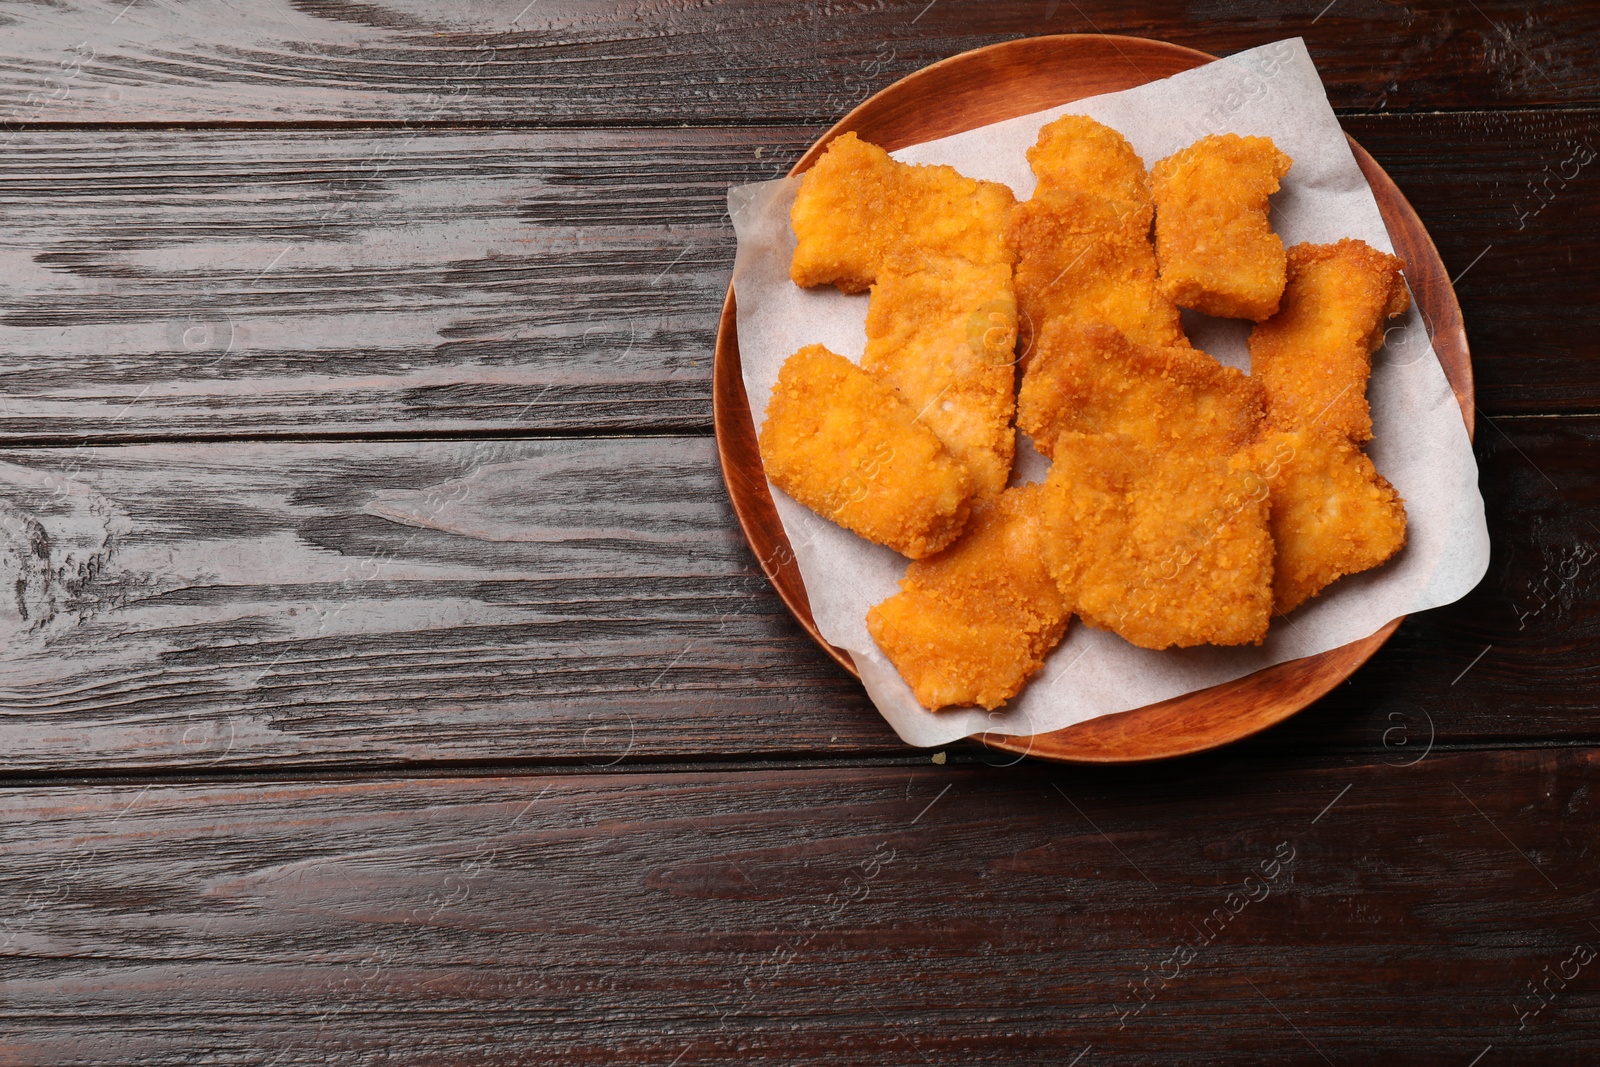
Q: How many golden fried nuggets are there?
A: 11